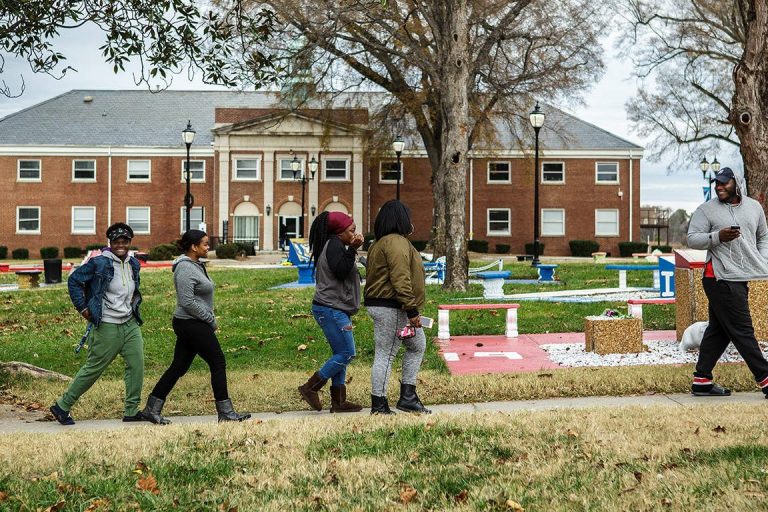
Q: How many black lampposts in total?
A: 5